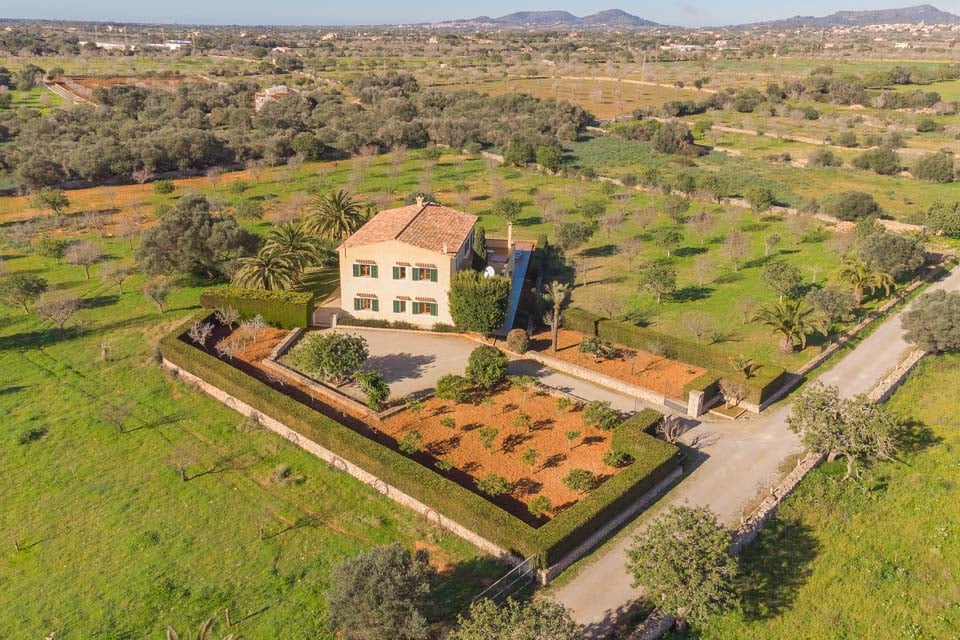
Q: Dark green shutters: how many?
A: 10